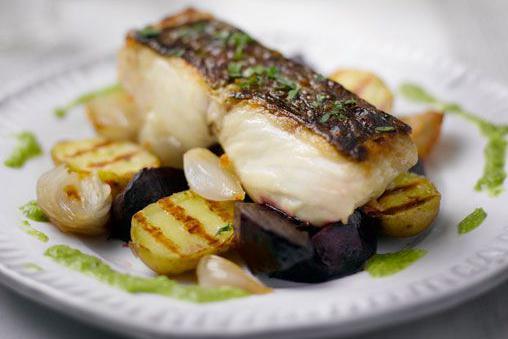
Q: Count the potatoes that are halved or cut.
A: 4